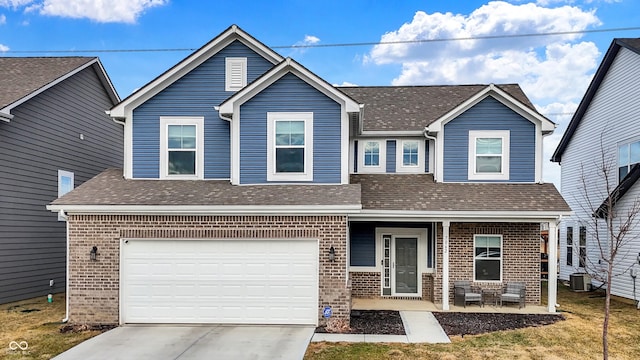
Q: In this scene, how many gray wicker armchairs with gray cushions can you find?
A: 2